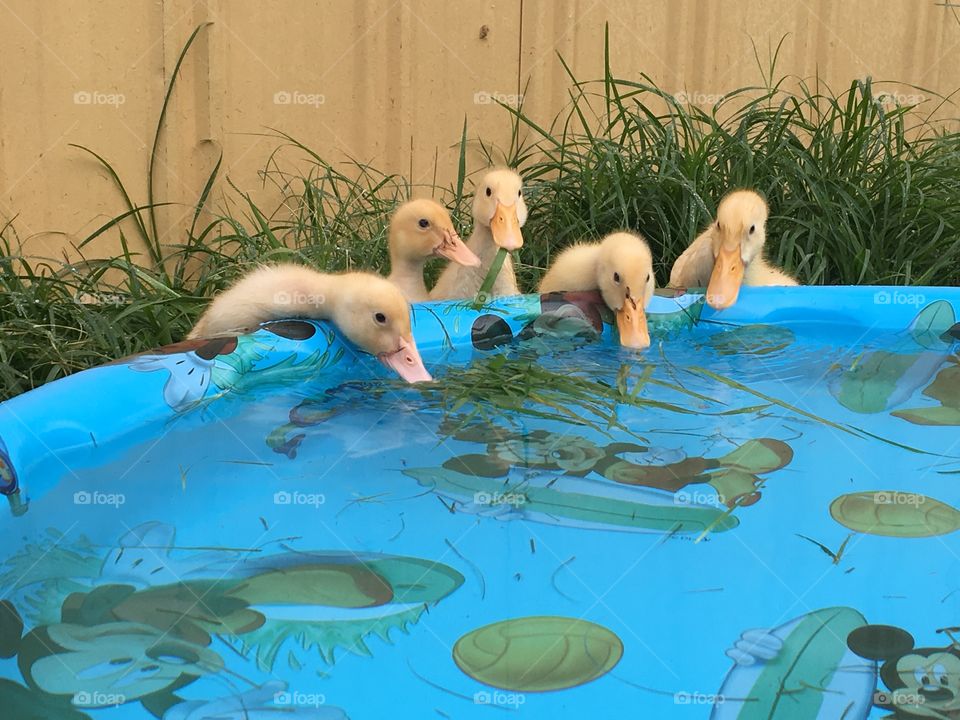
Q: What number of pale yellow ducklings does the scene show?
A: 5